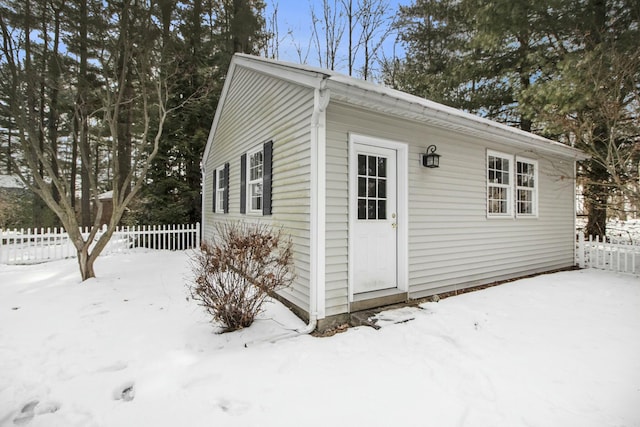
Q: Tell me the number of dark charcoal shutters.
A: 4